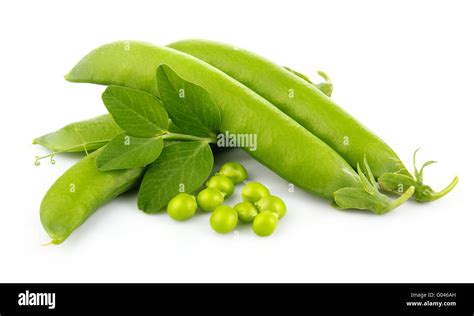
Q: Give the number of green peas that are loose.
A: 9